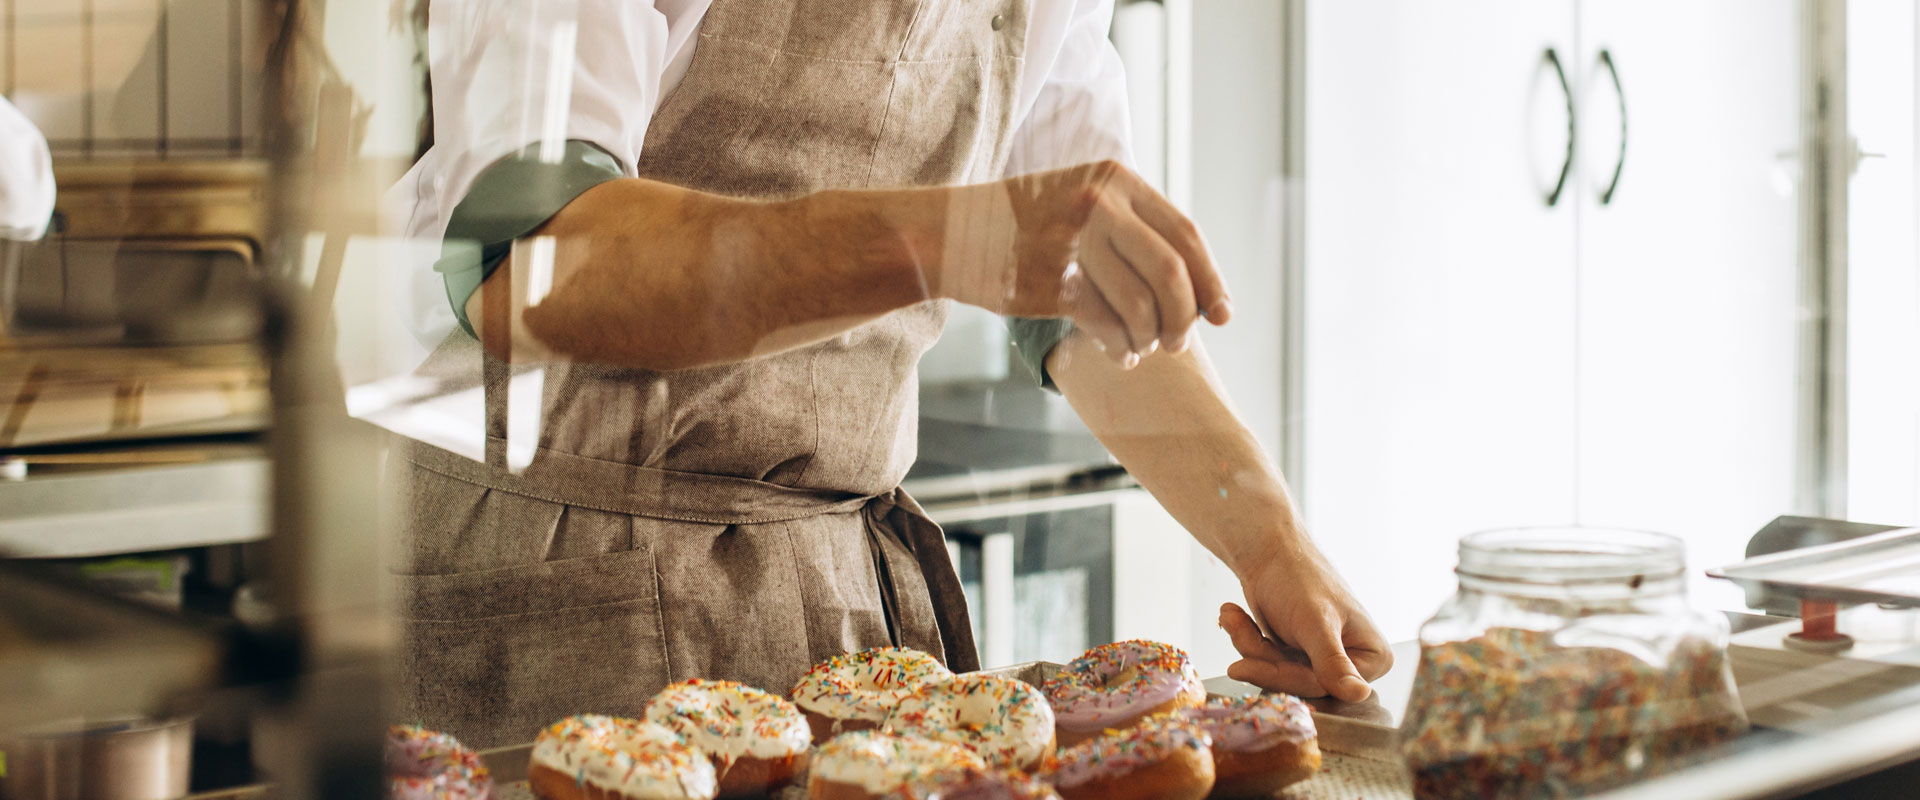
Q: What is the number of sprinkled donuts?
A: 10